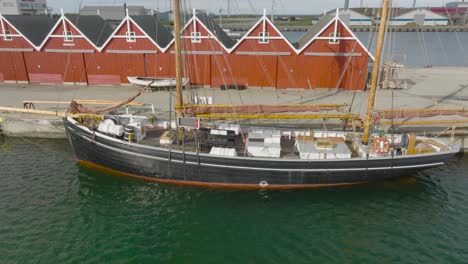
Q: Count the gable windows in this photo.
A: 6